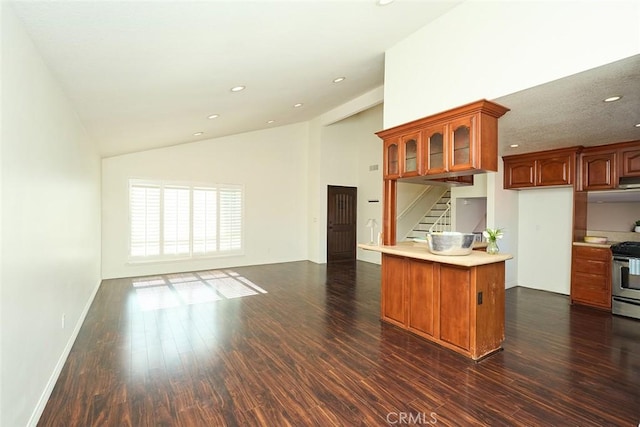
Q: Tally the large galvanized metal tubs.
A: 1